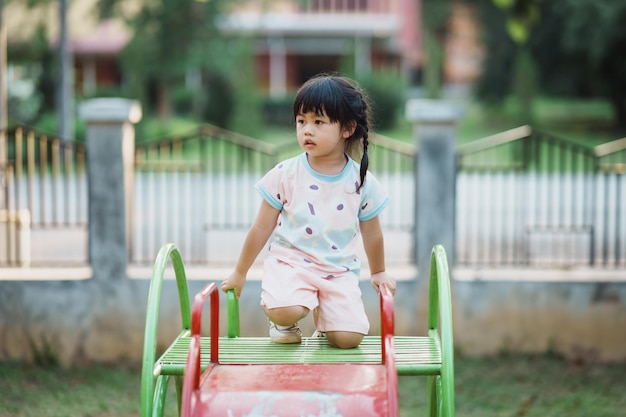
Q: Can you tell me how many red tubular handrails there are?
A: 2